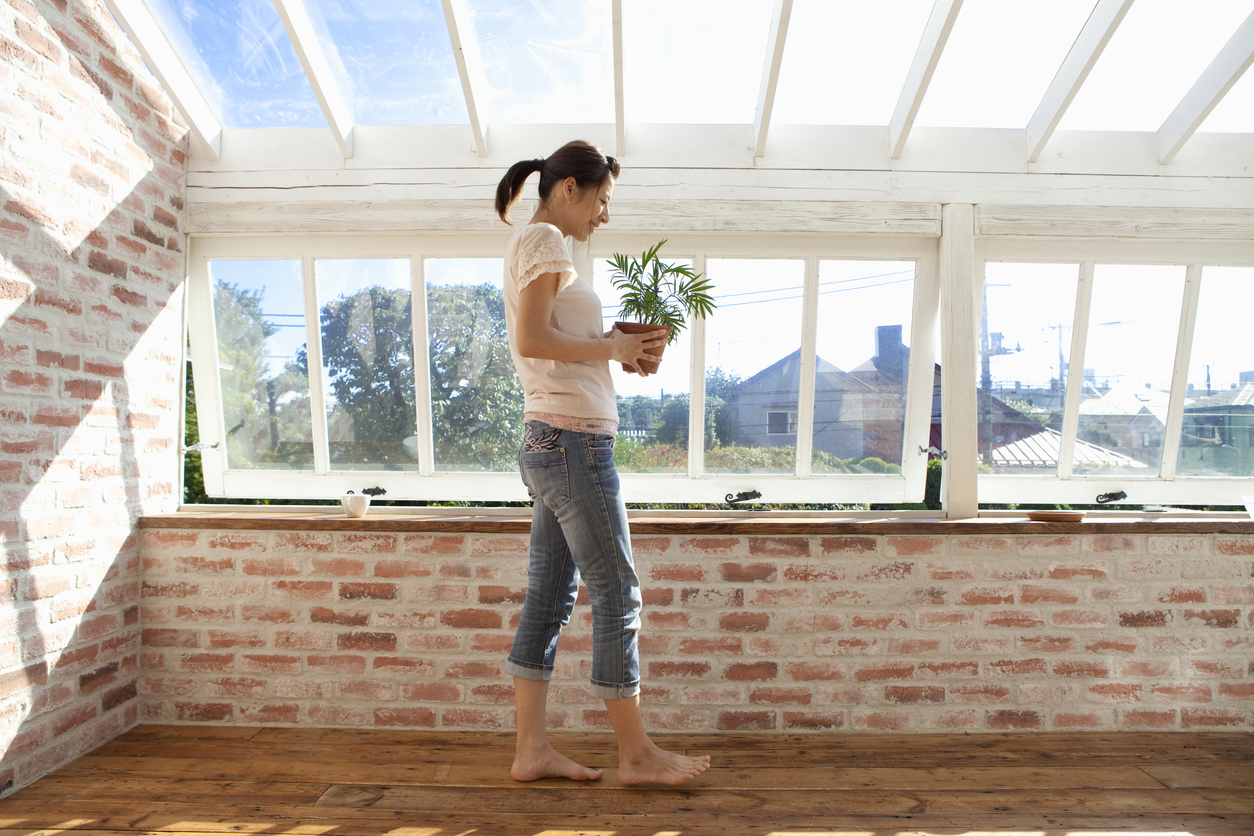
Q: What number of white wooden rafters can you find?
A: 8